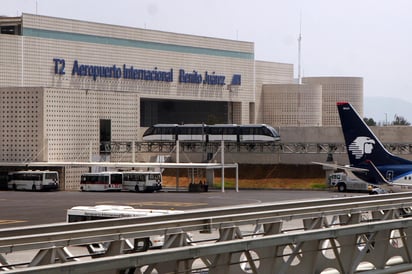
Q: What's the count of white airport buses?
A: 4